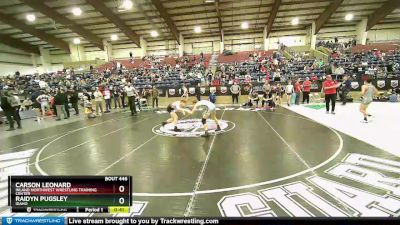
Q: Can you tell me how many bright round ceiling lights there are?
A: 10